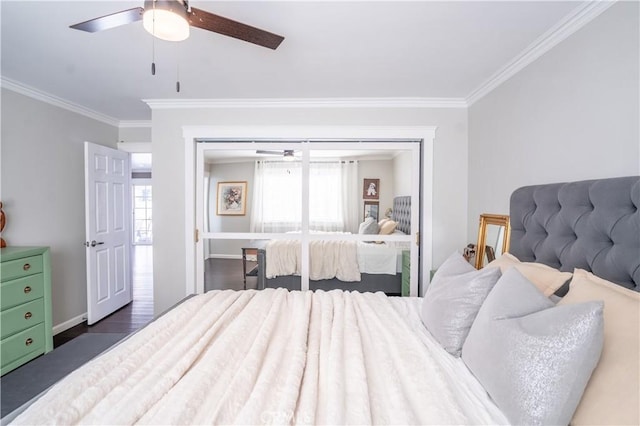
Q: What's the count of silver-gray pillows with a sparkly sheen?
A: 2